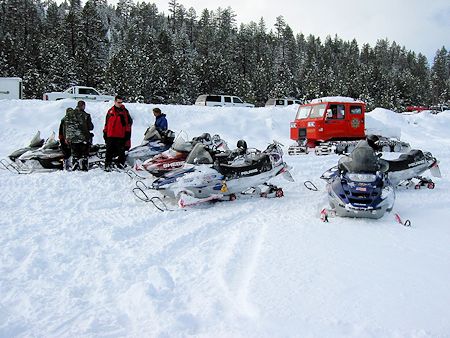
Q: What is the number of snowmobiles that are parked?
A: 7